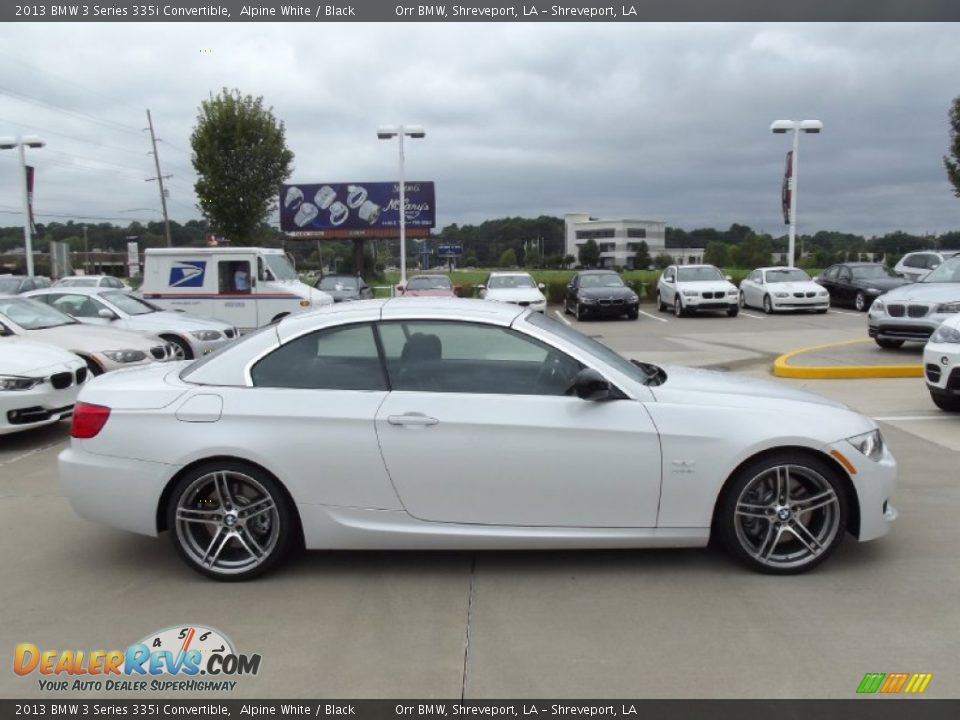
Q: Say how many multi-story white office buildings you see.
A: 1